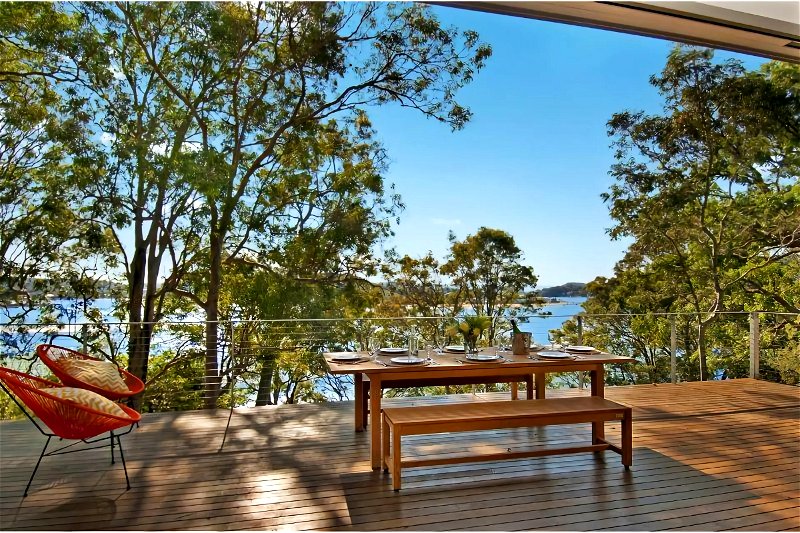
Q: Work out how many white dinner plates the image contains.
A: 8